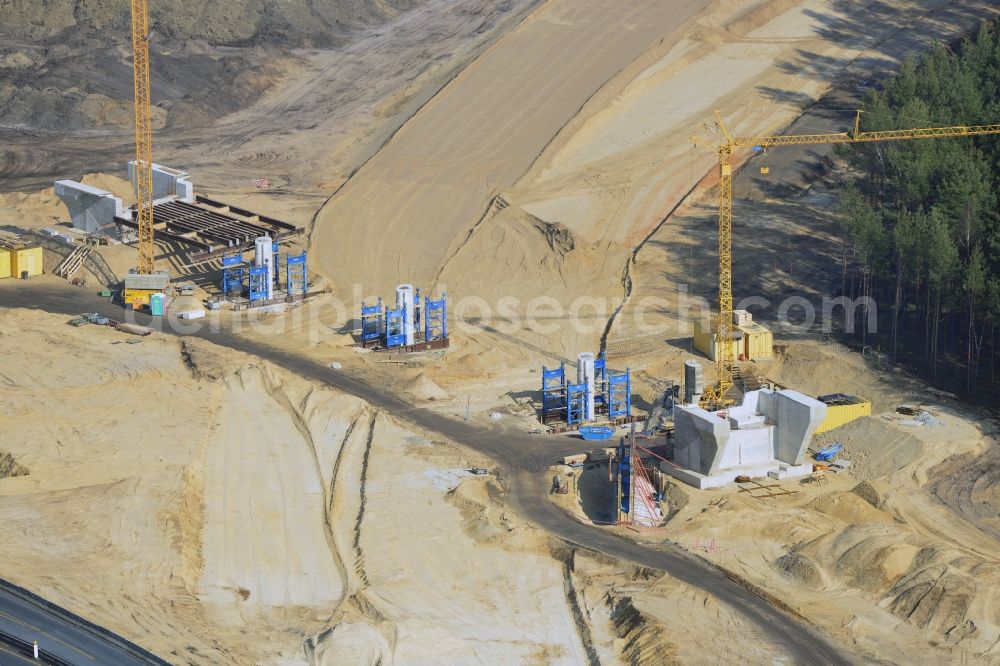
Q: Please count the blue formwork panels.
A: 12